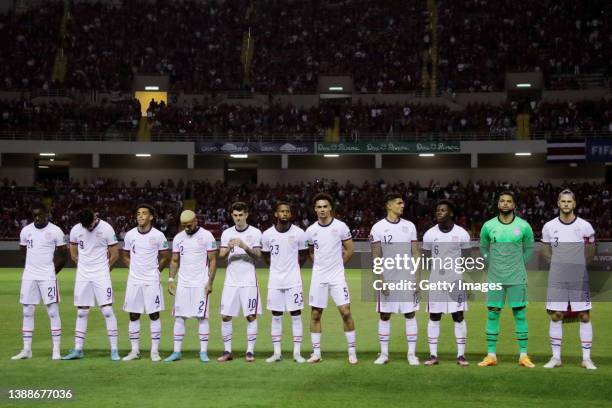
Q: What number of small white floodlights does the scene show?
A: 9